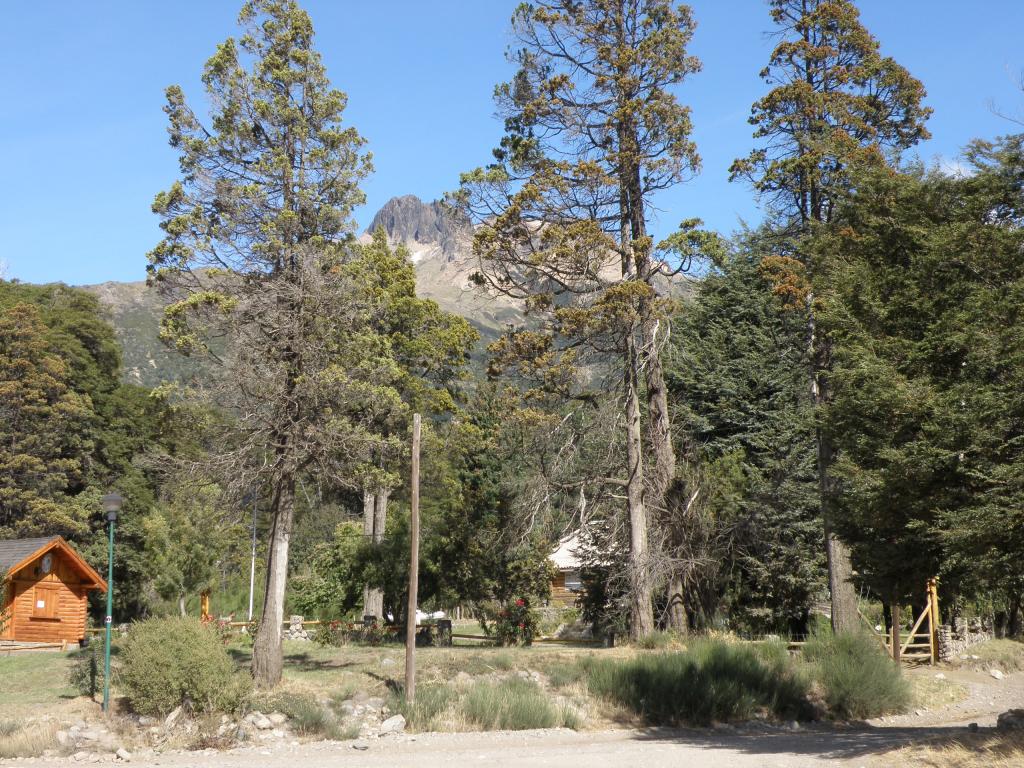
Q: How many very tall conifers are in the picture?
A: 3